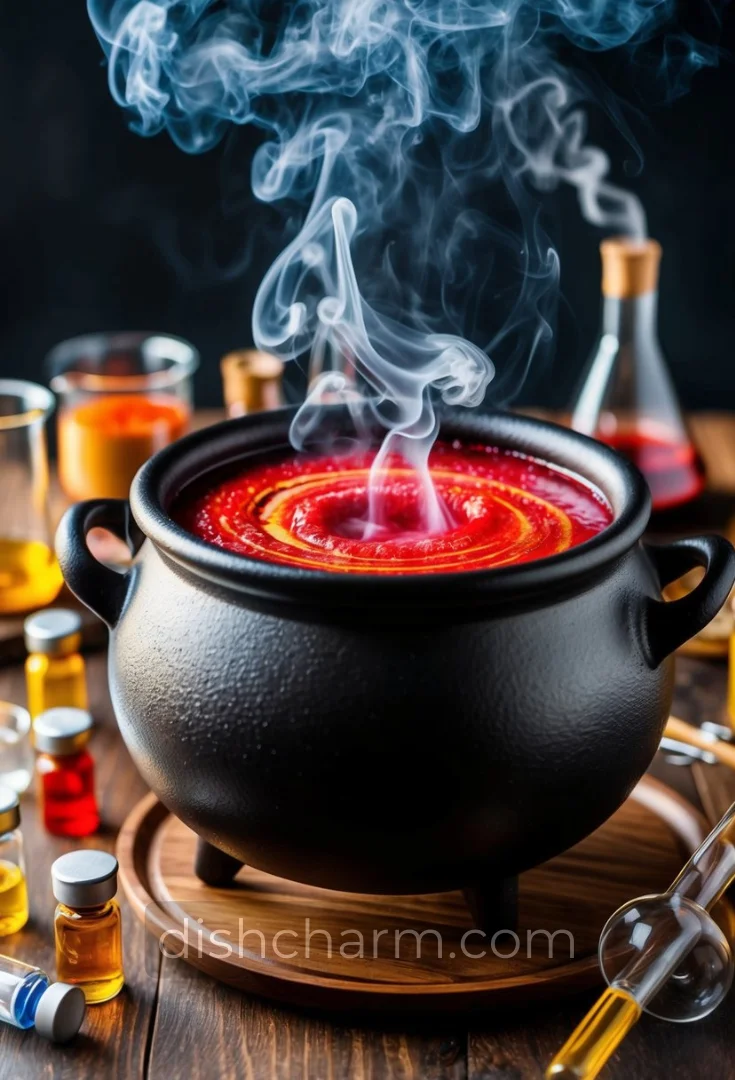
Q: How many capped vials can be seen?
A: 5